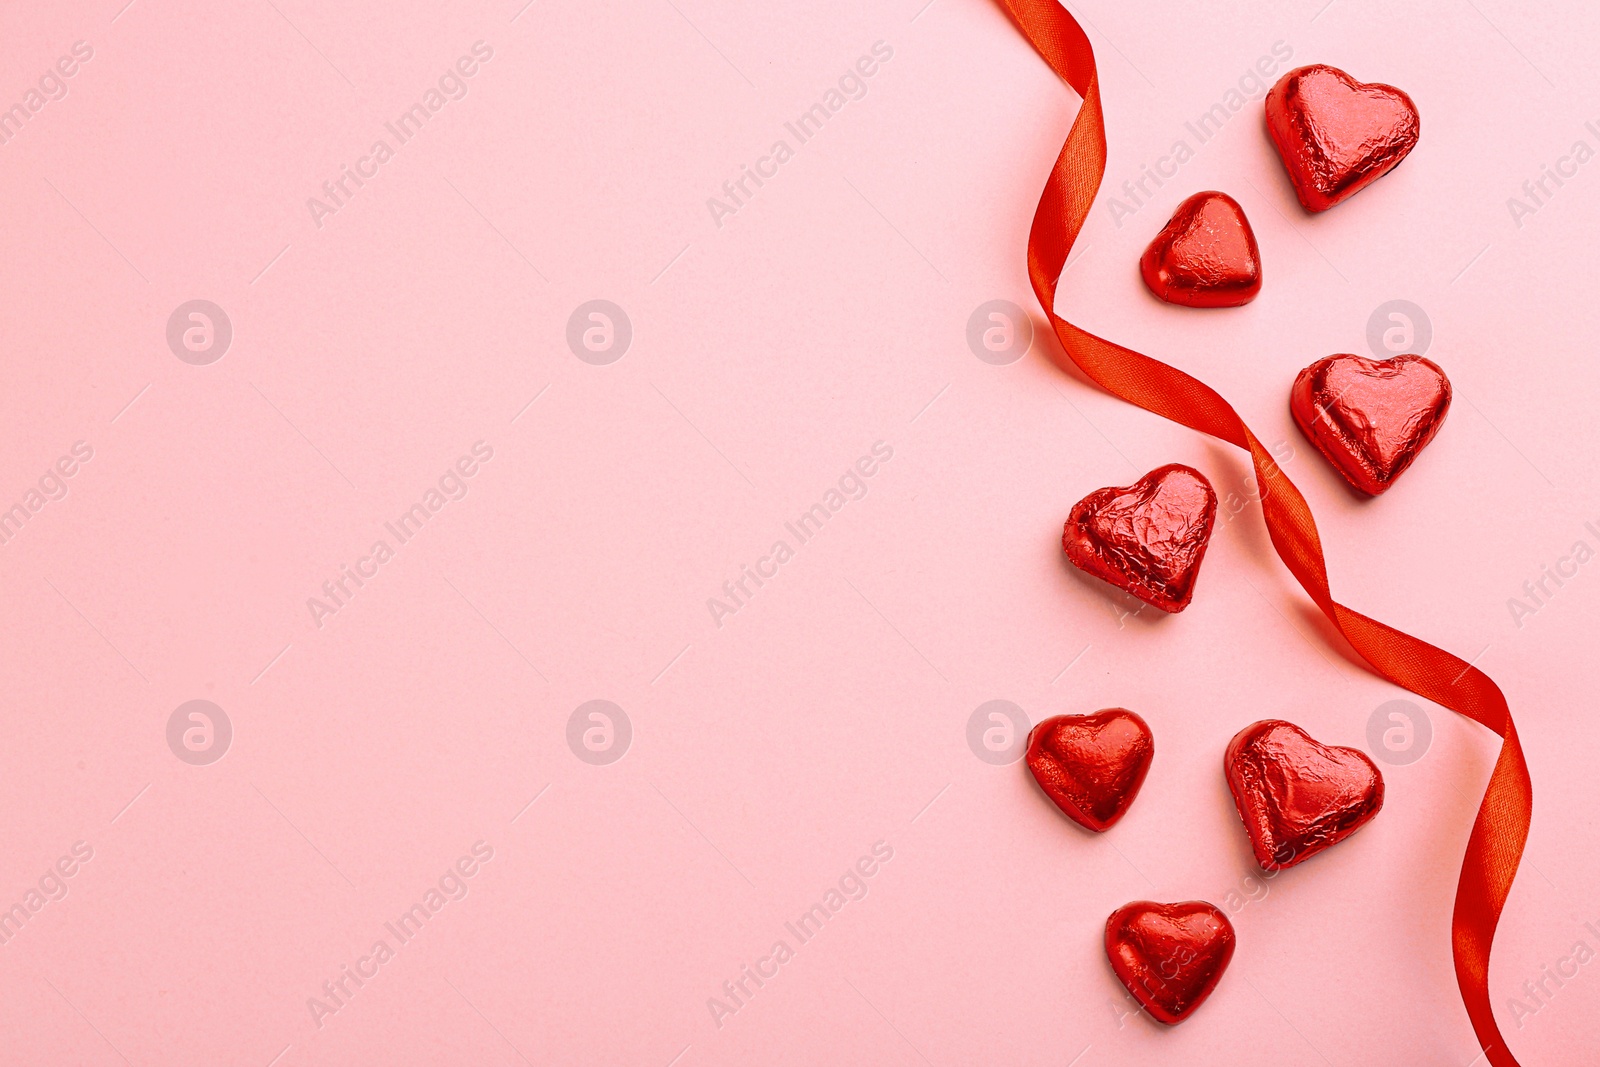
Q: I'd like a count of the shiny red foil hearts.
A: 7